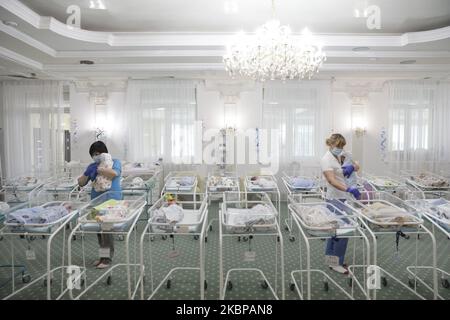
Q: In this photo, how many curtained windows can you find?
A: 4